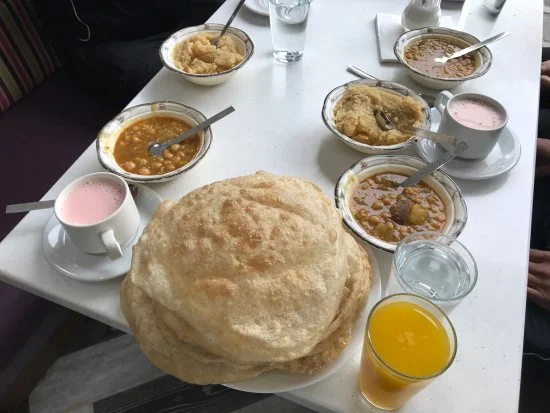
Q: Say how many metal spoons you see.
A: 7